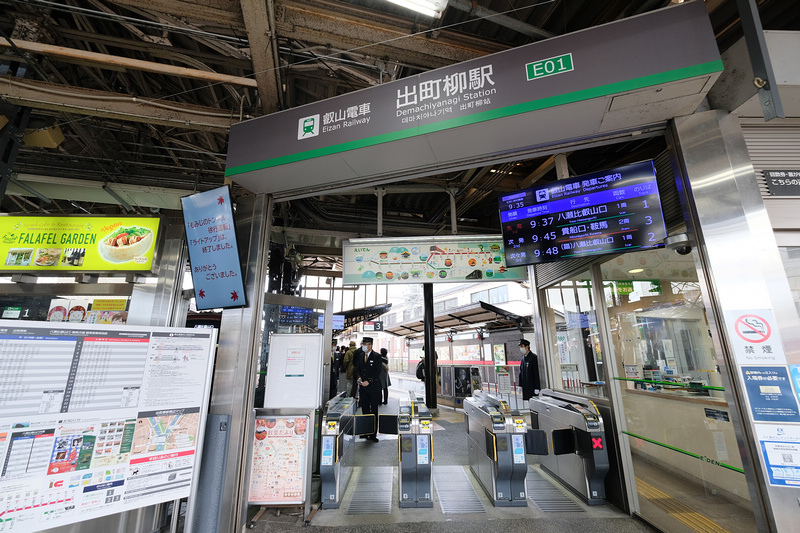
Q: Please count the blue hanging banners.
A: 1